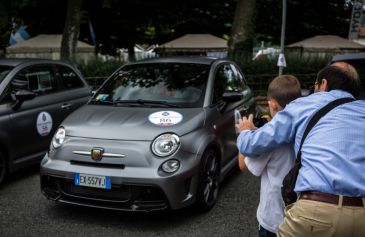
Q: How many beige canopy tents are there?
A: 3